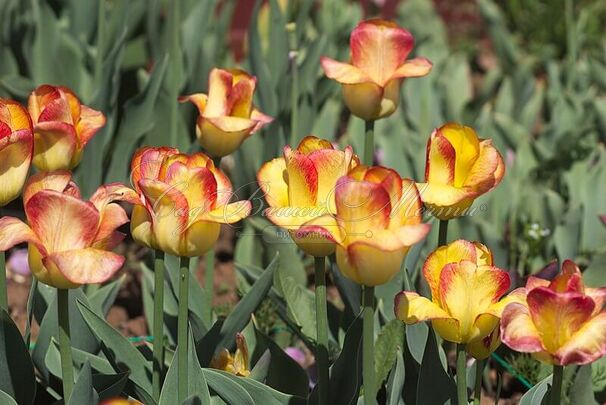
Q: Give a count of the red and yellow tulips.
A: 11